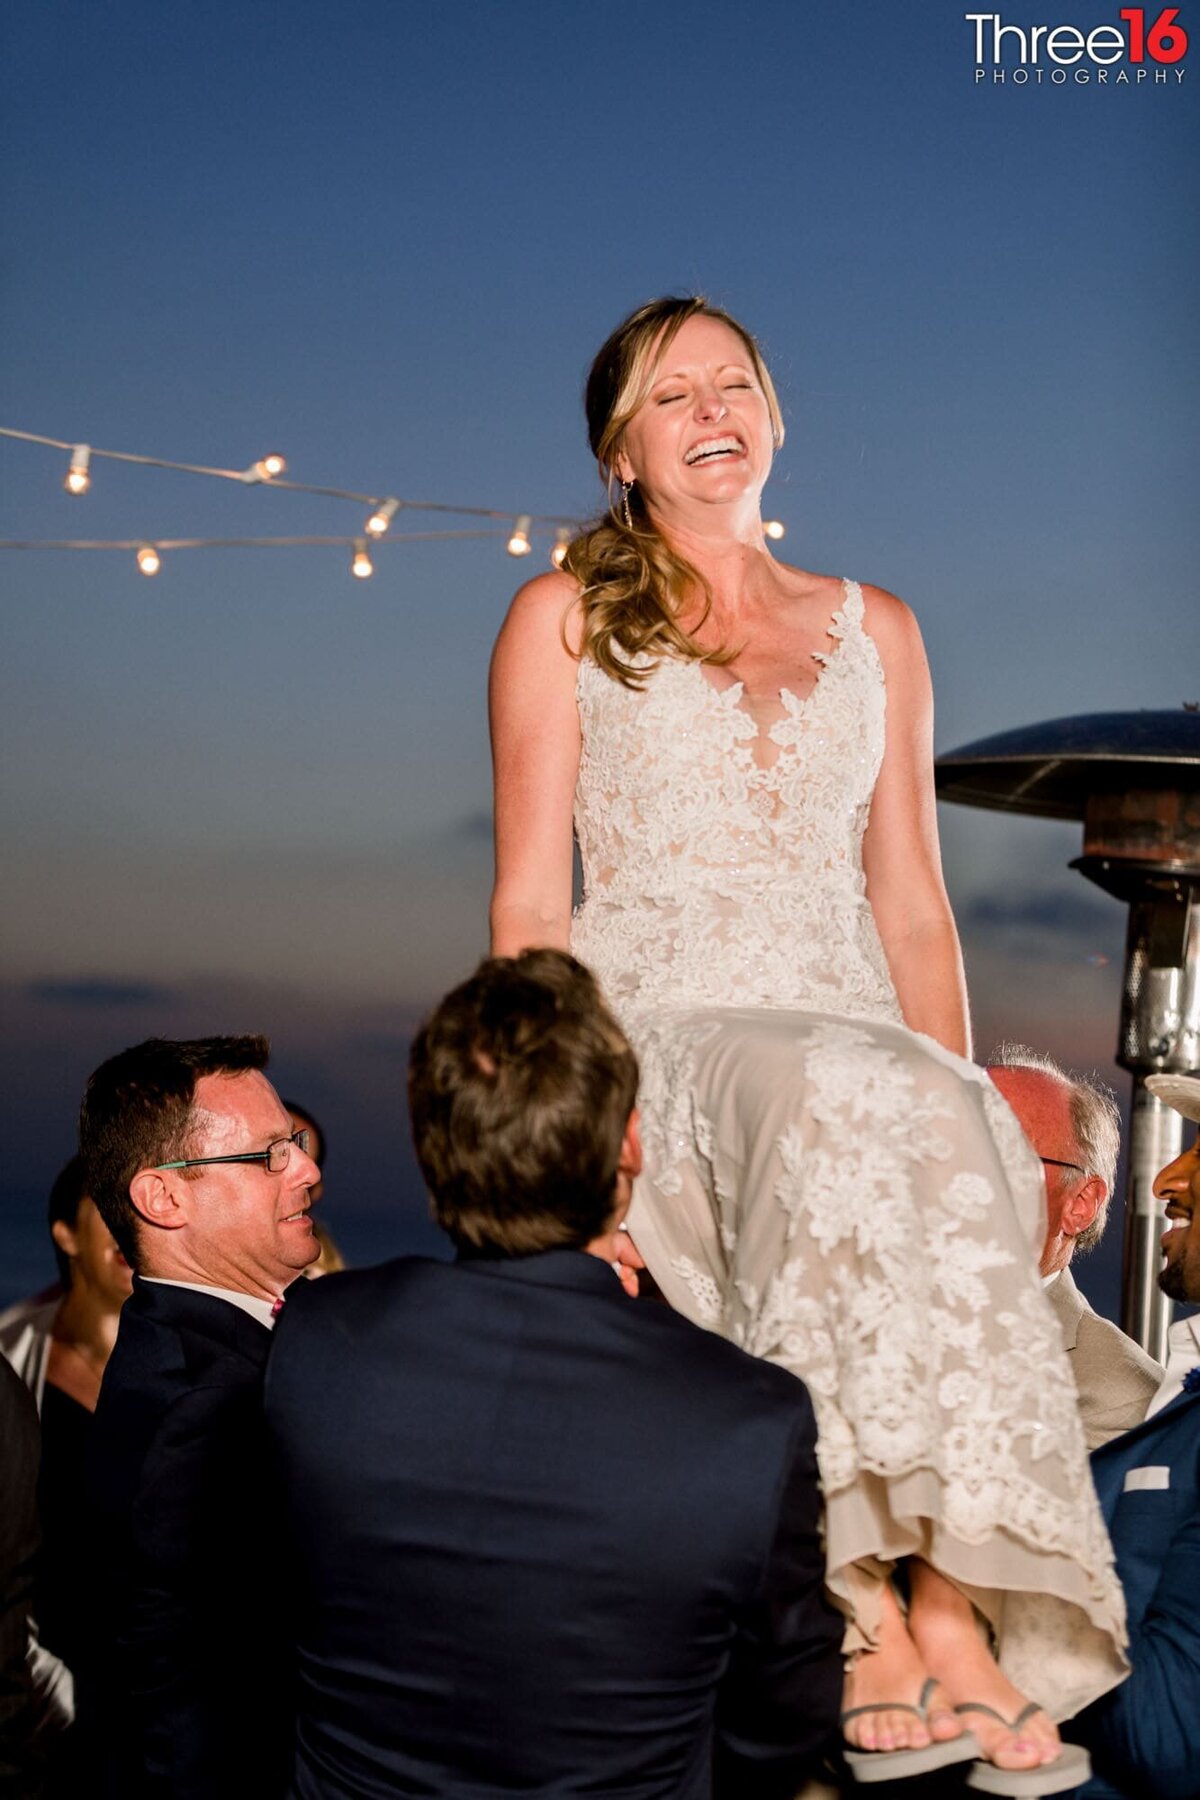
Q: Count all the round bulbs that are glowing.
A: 8